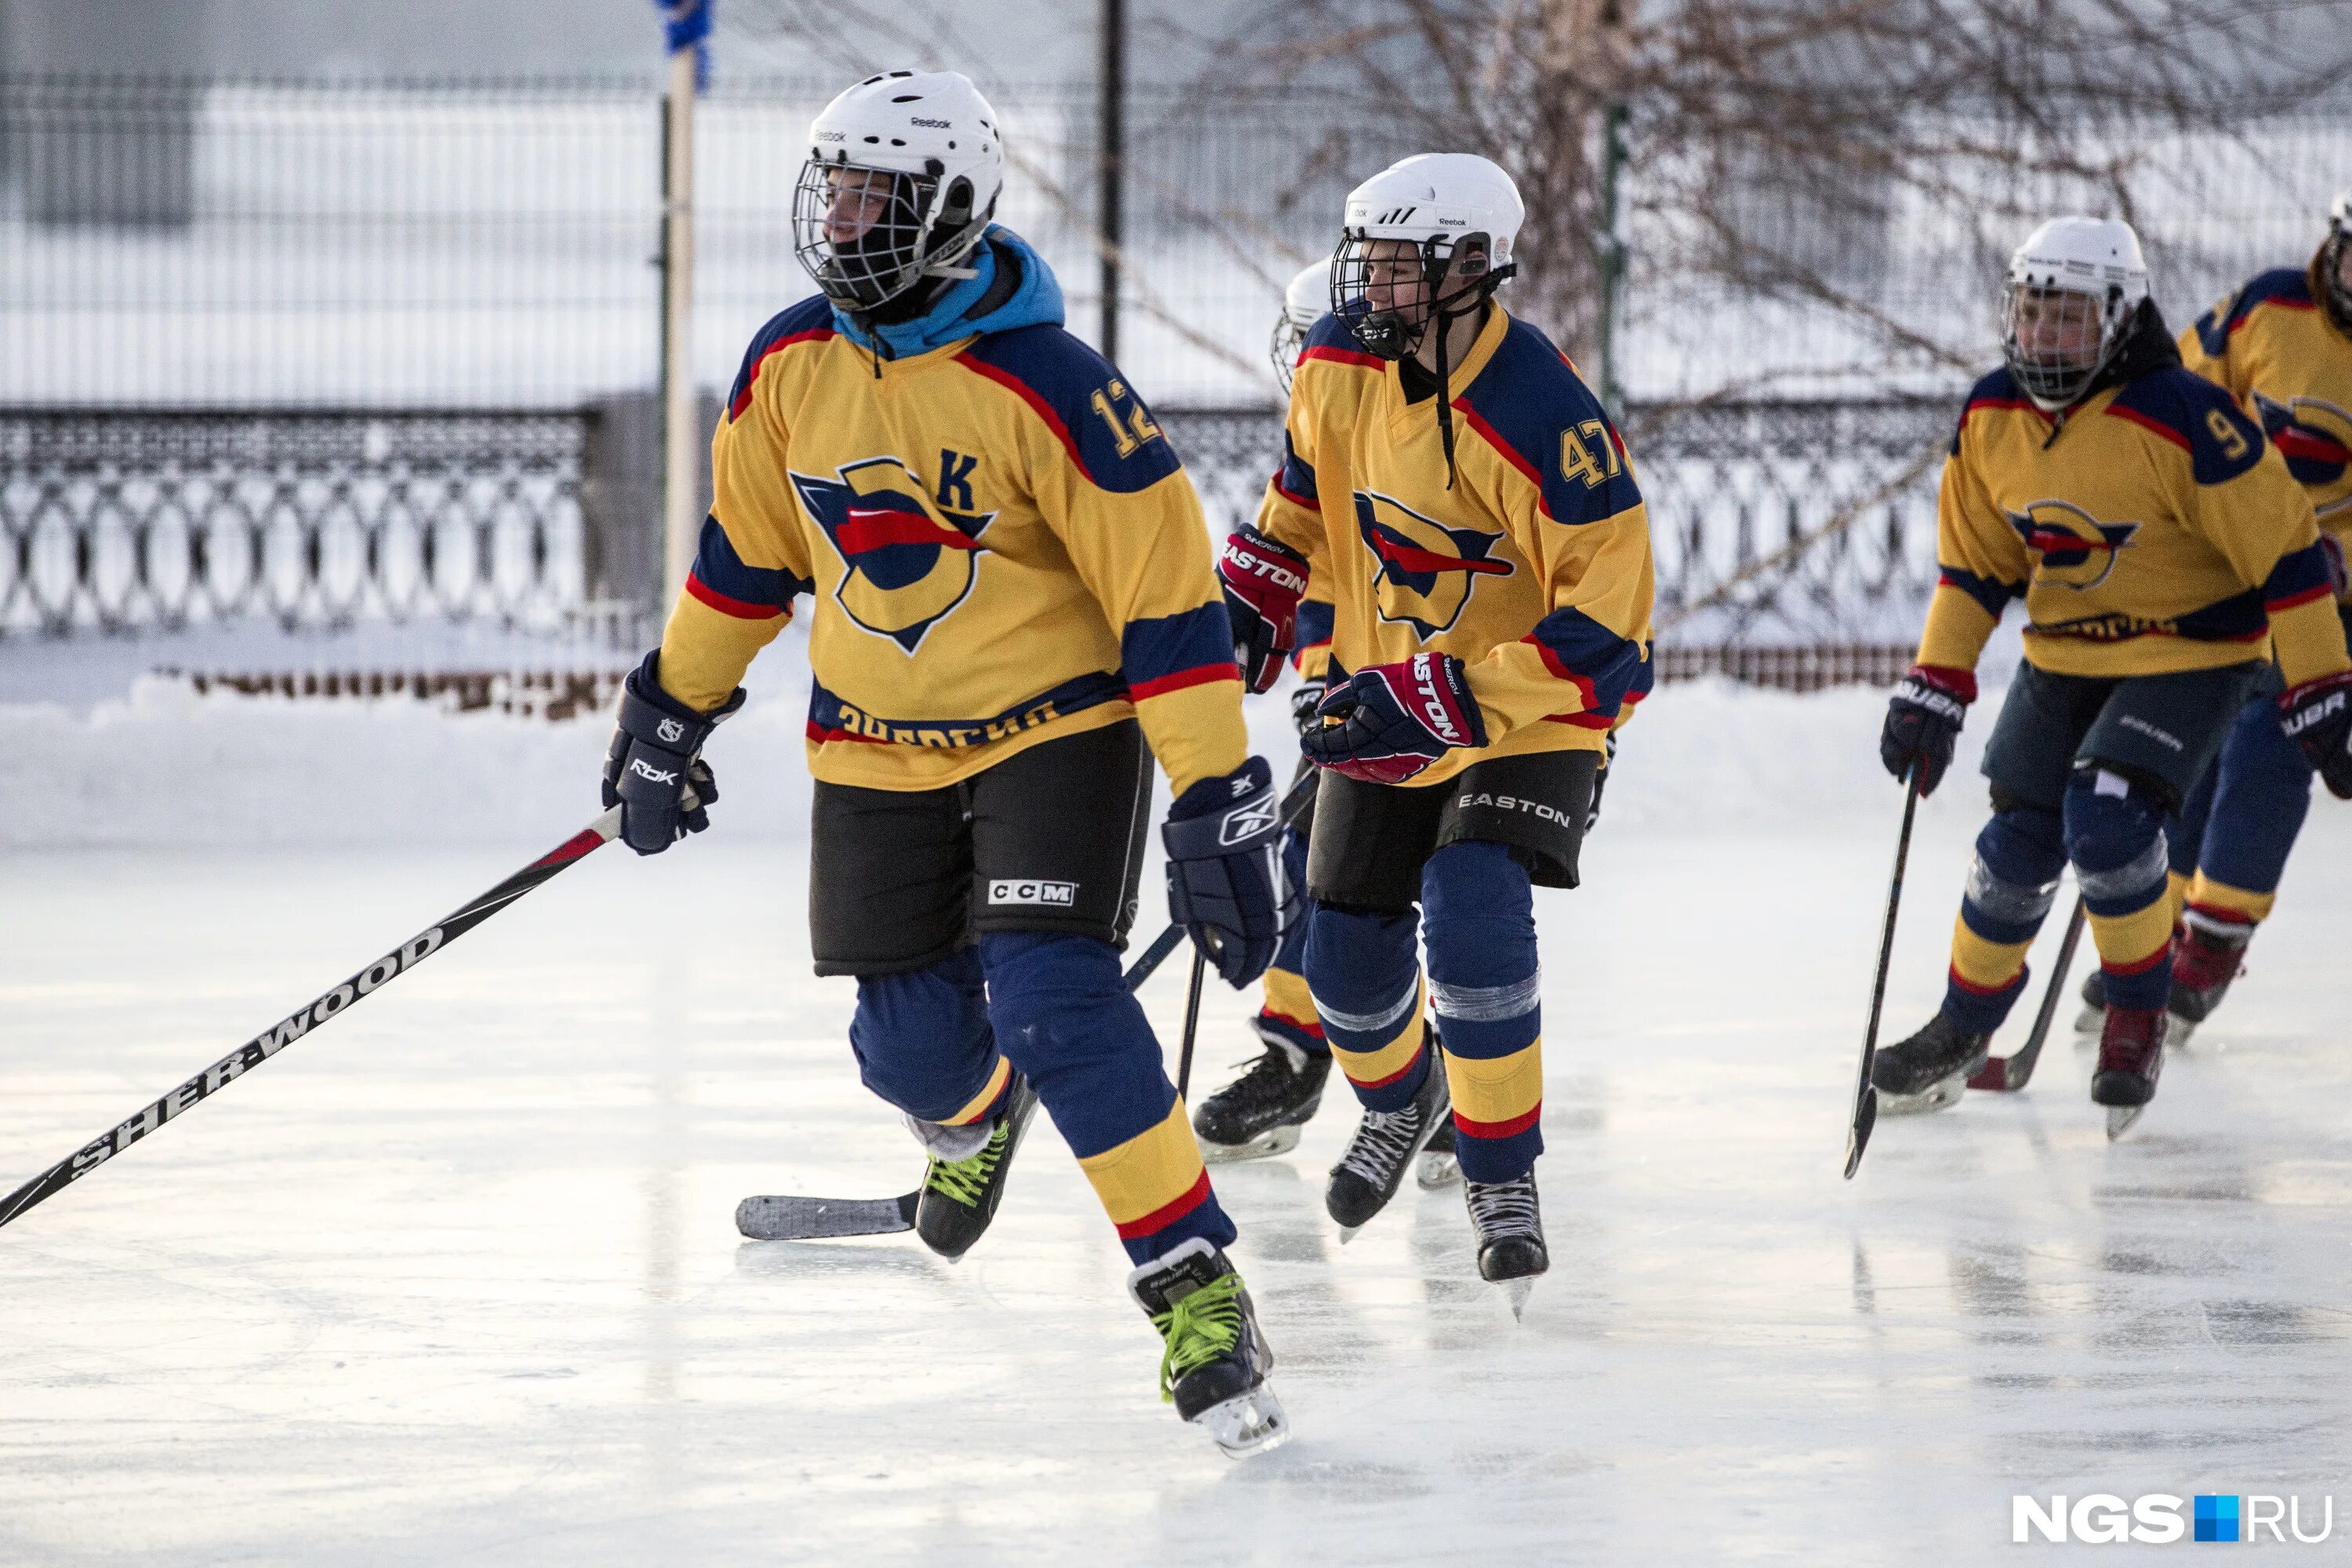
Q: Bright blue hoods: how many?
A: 1